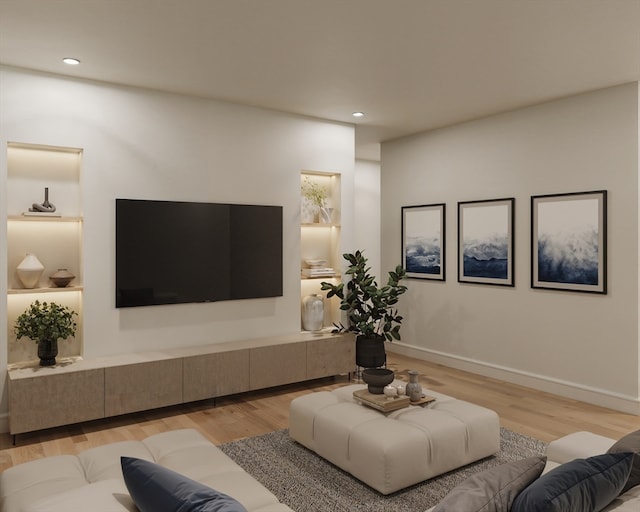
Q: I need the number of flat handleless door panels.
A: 5